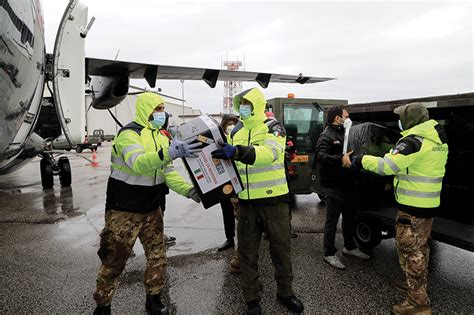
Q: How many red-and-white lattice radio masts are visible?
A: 1